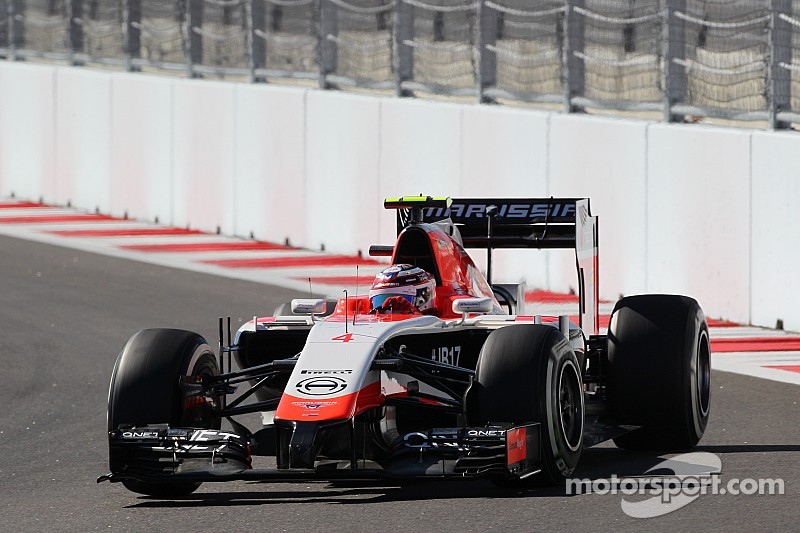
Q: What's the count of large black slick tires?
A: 3